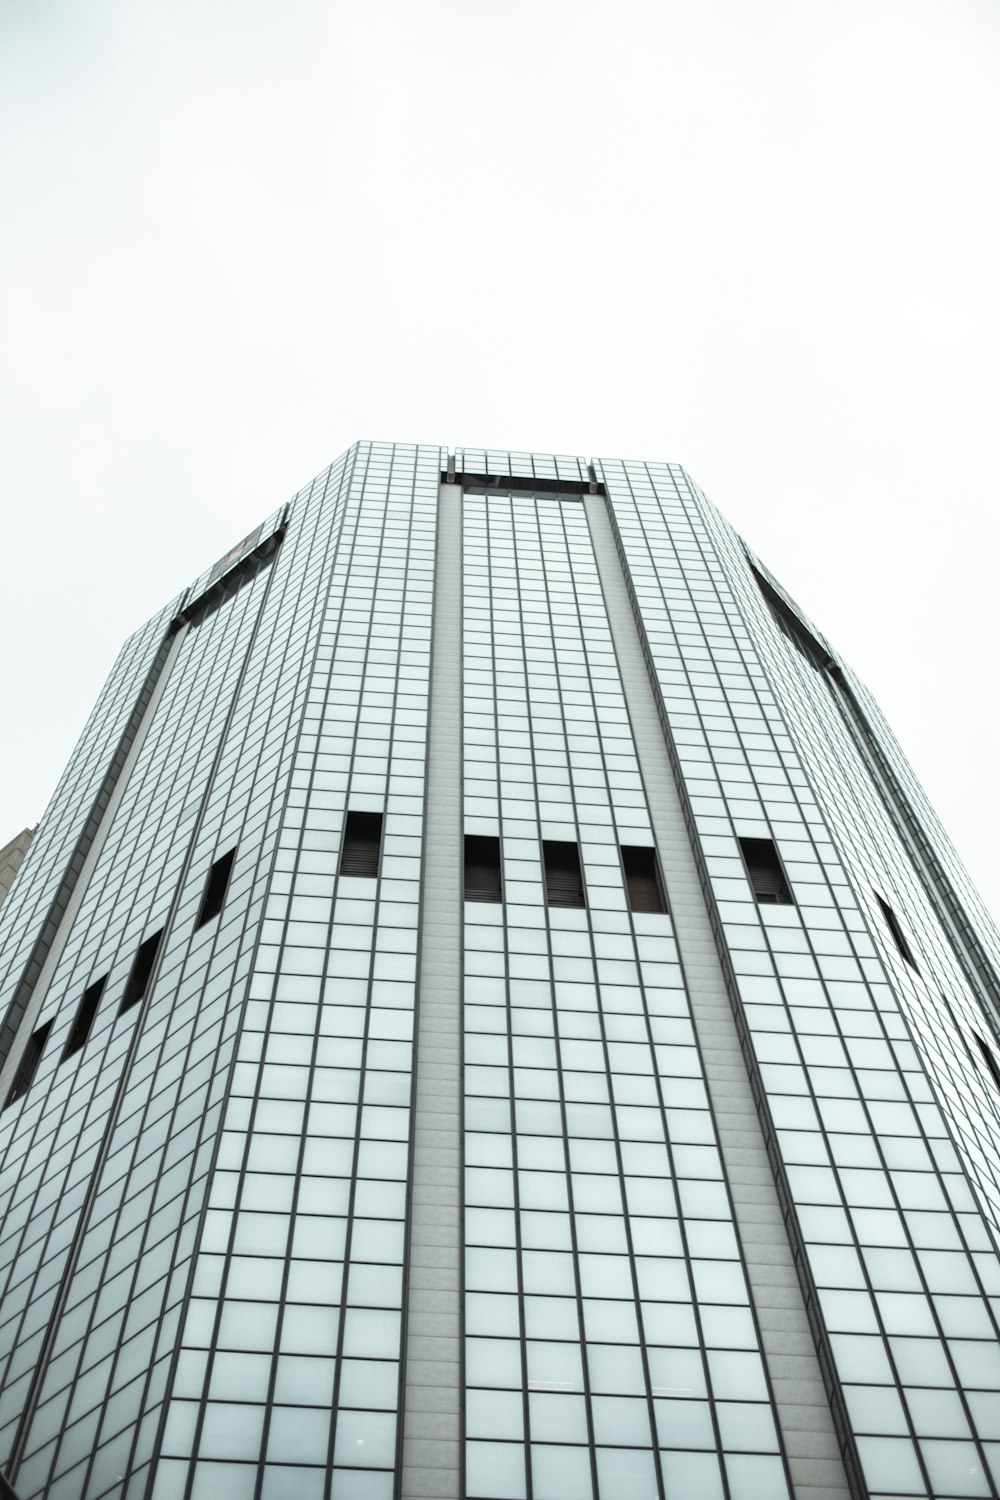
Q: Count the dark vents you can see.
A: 11